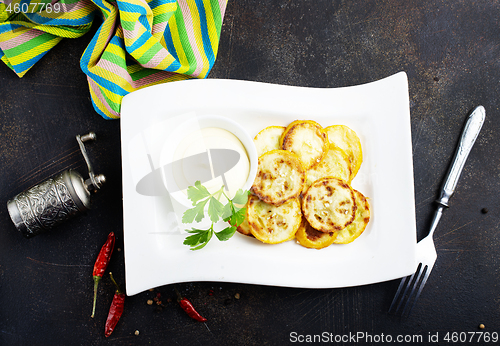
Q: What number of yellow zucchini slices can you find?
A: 10